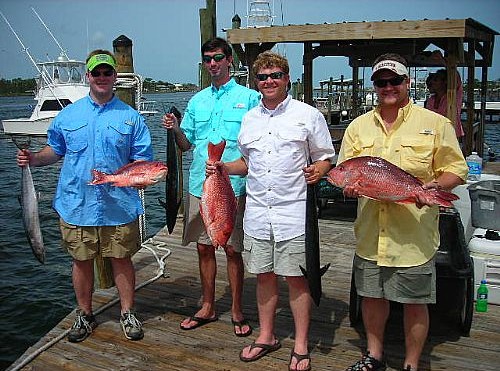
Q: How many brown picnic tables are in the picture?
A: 0